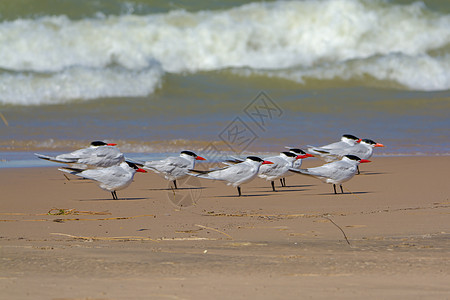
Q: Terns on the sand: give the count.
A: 9